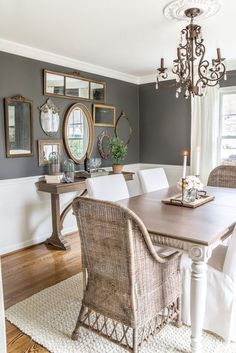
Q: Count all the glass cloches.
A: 2